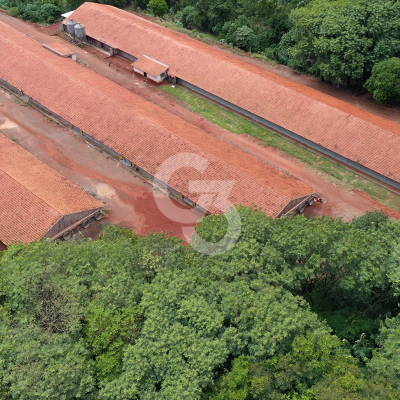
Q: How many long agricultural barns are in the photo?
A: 3